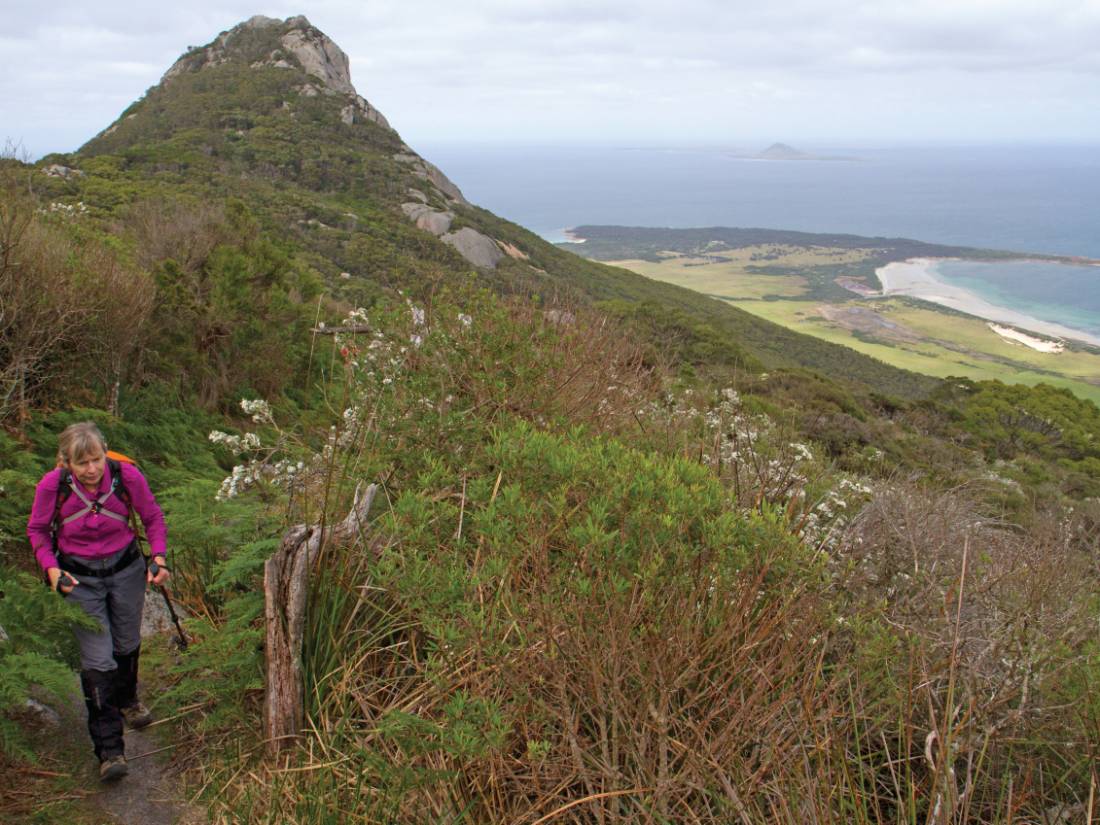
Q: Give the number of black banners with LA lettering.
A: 0